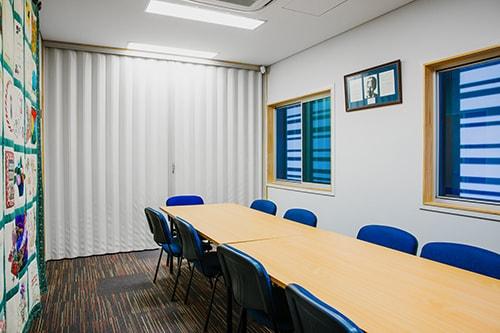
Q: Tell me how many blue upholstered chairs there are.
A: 9